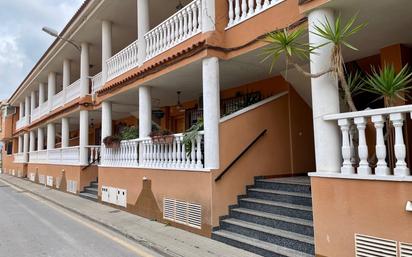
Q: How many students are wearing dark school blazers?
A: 0